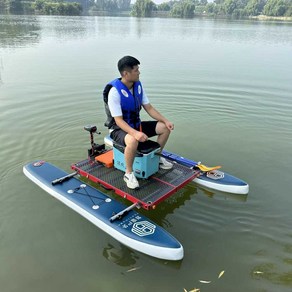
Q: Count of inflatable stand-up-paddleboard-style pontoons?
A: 2